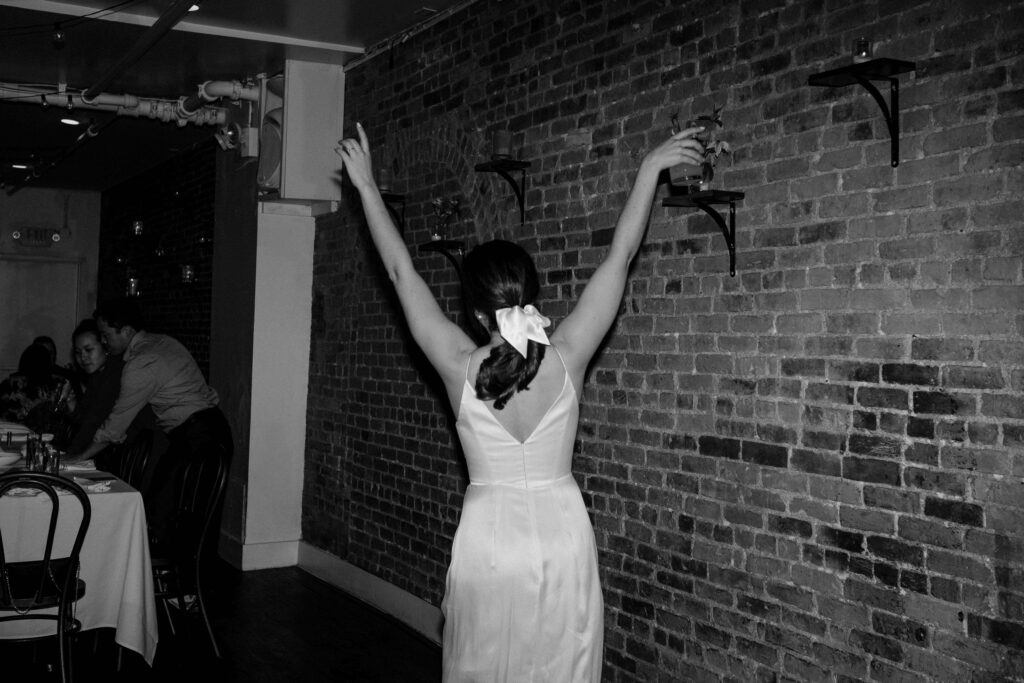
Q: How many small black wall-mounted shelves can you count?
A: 5